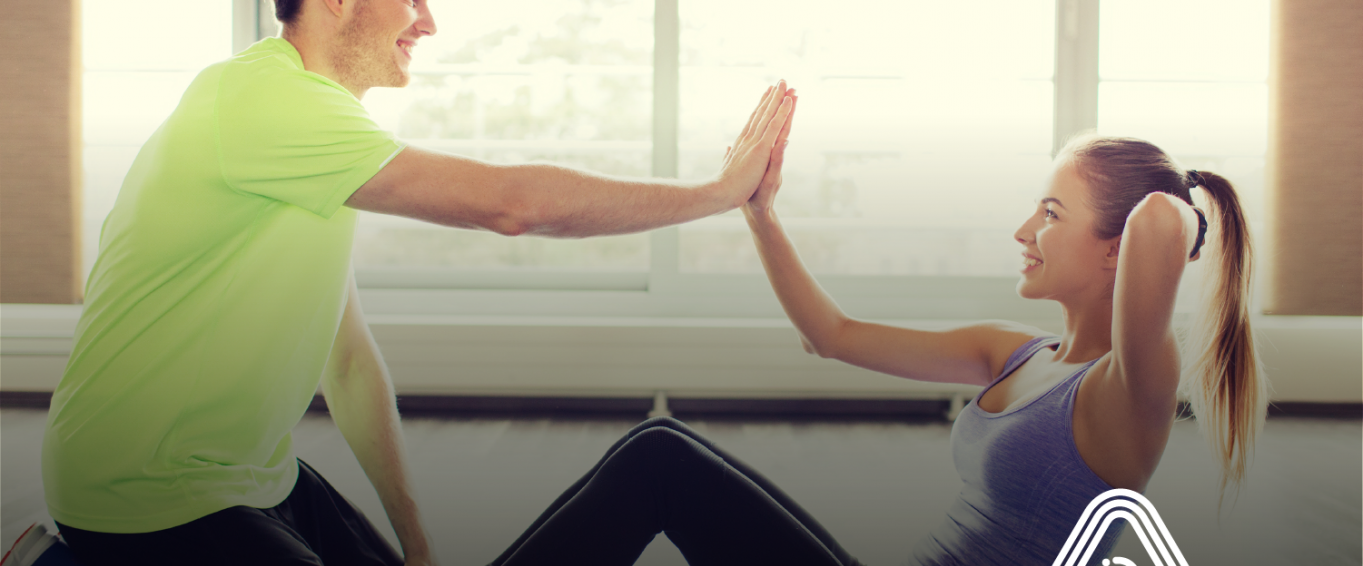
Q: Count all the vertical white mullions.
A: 3